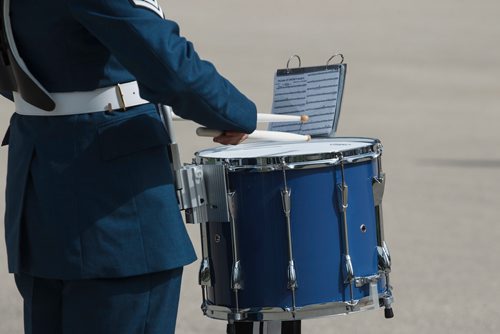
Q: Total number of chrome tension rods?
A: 5